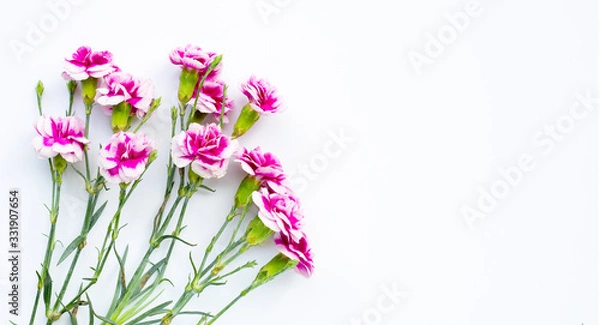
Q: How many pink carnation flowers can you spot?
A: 11